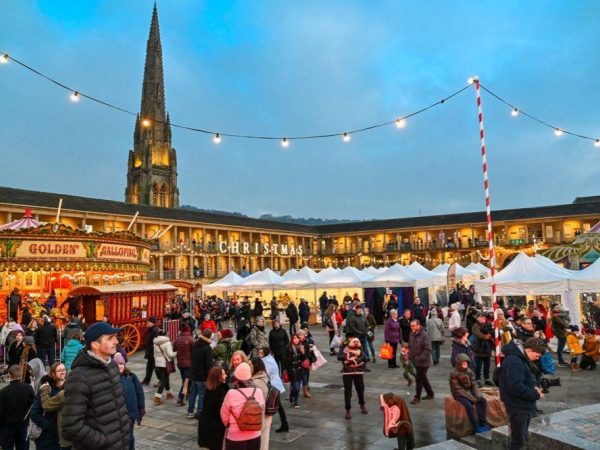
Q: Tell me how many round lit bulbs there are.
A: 11